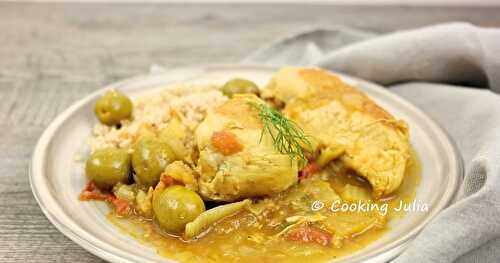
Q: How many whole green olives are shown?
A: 5